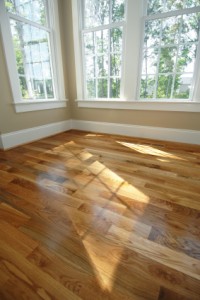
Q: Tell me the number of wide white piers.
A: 1